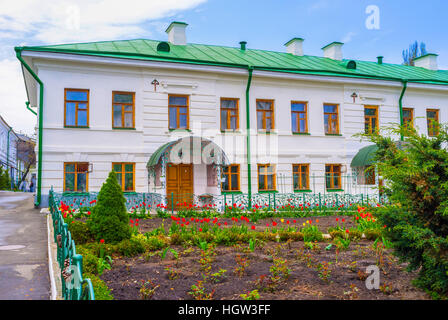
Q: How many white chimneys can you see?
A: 4